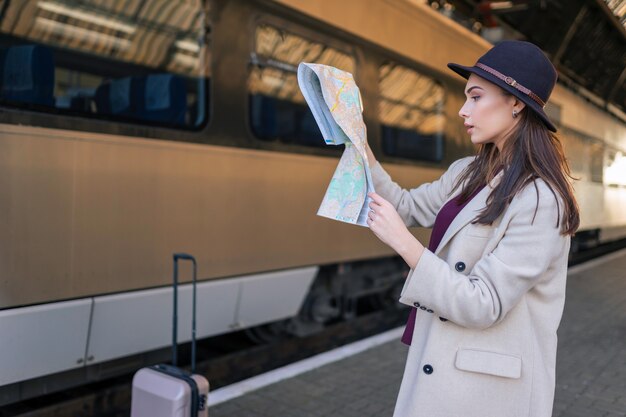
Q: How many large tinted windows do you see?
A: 3